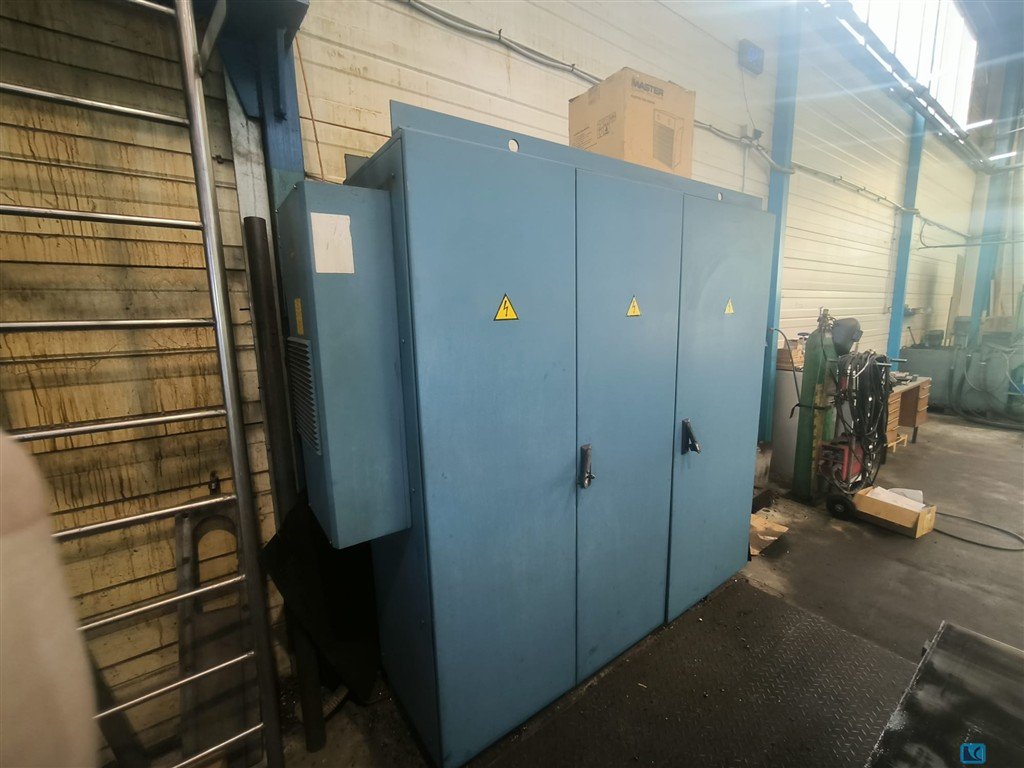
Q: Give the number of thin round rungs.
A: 9